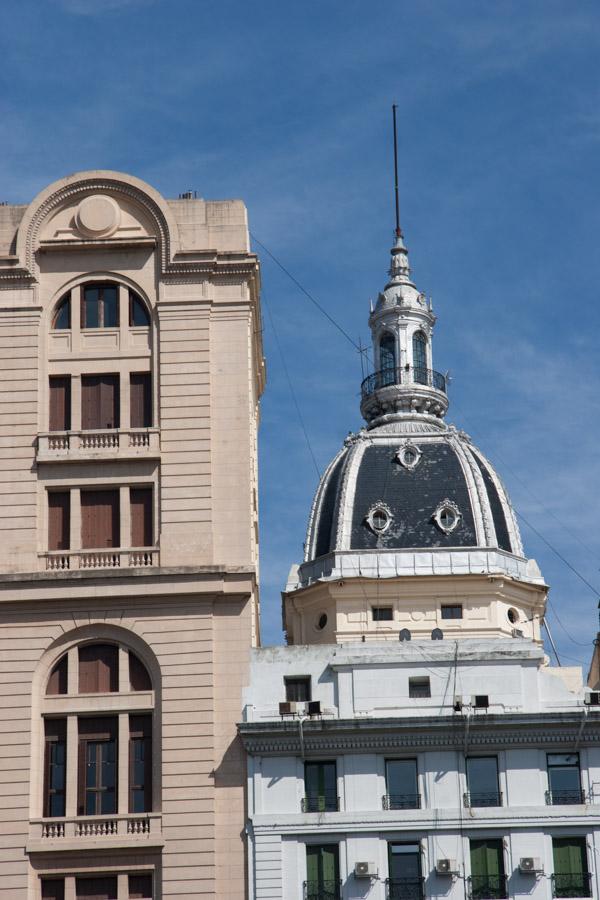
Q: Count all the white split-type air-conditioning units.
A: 3